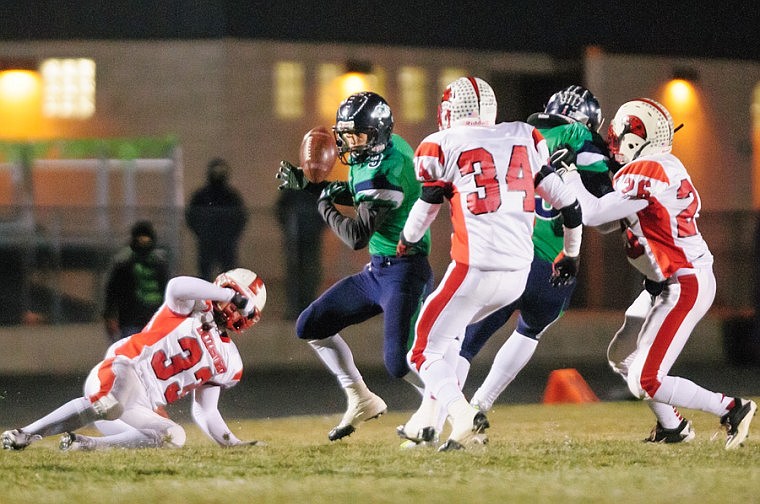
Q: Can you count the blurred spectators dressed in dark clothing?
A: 3